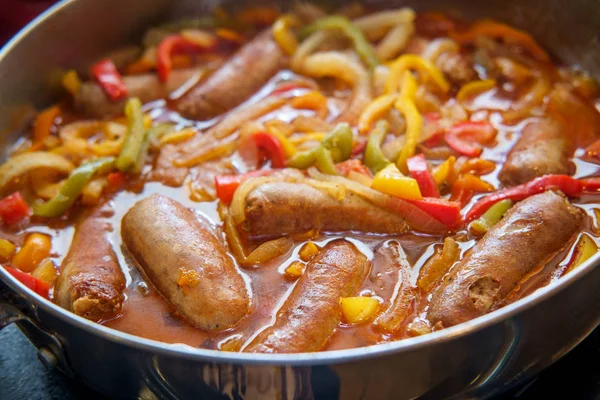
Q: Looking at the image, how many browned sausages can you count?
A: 8